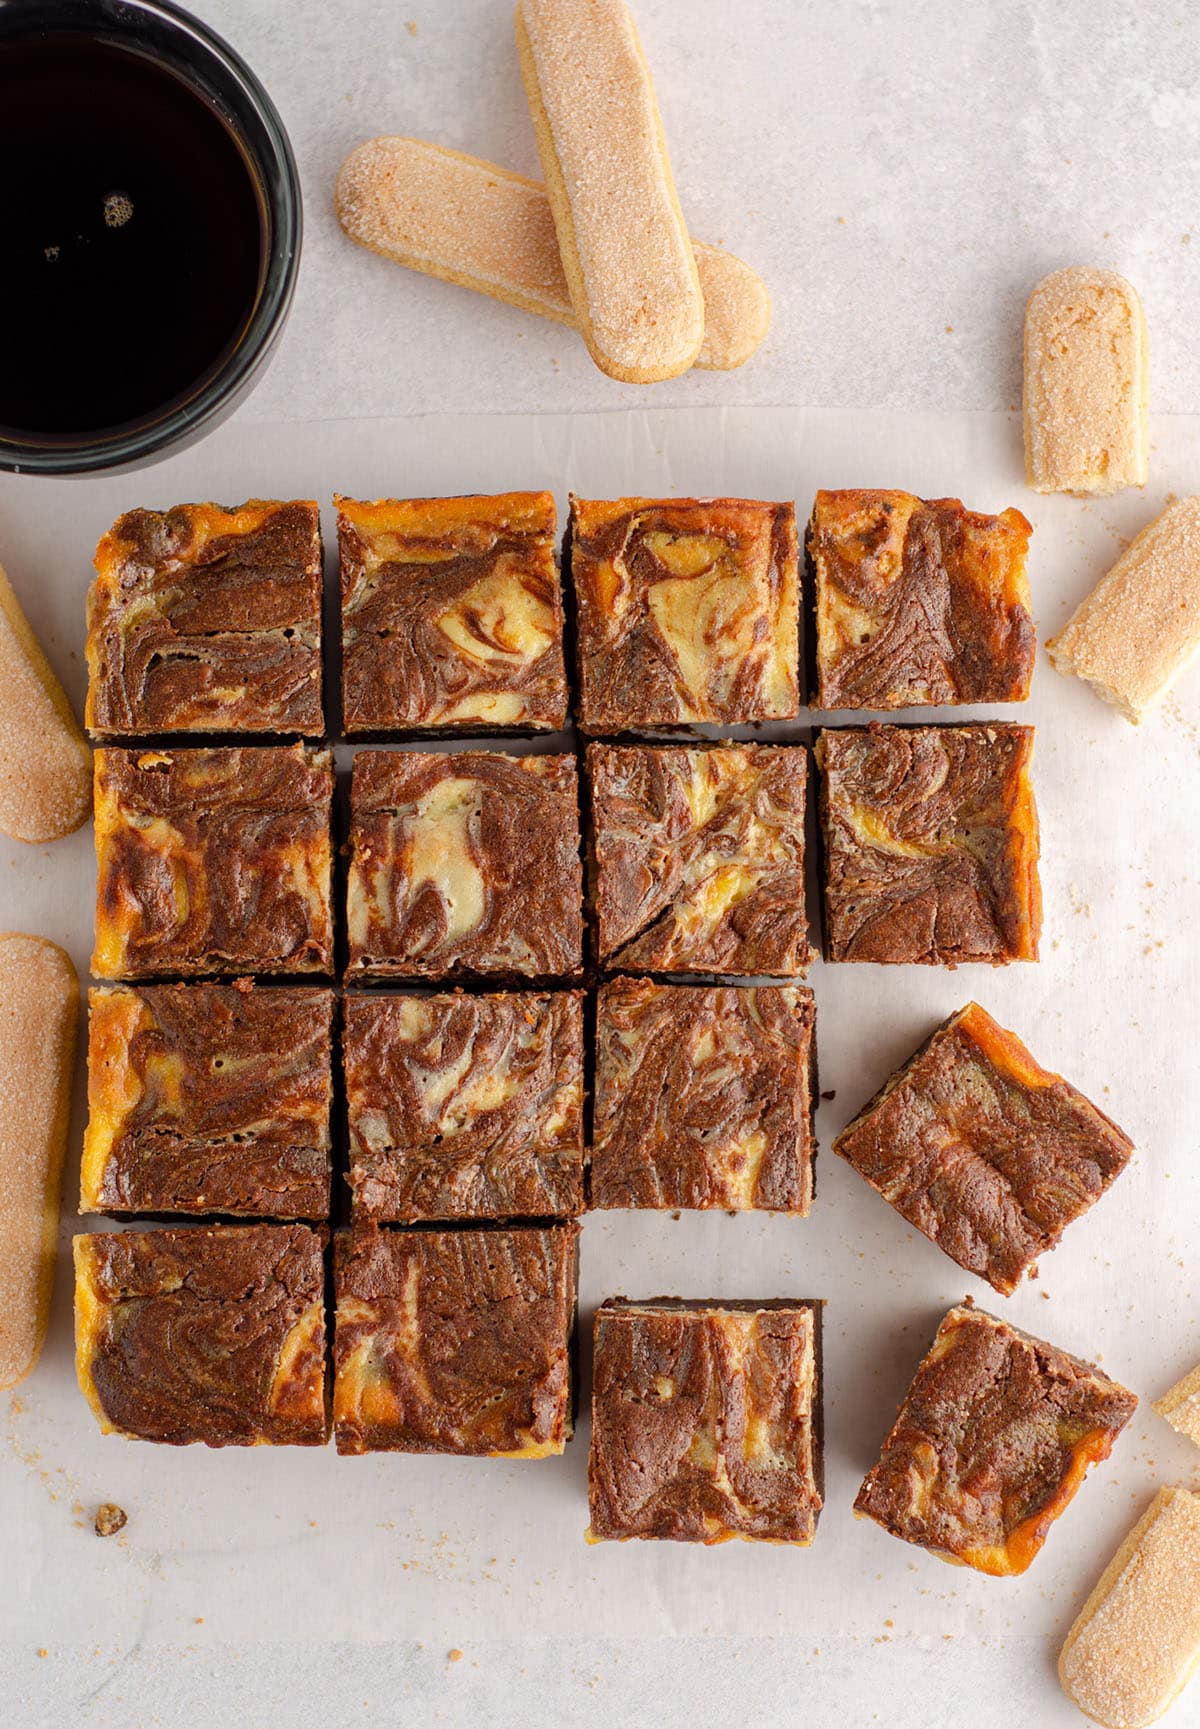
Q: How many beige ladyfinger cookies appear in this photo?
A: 8